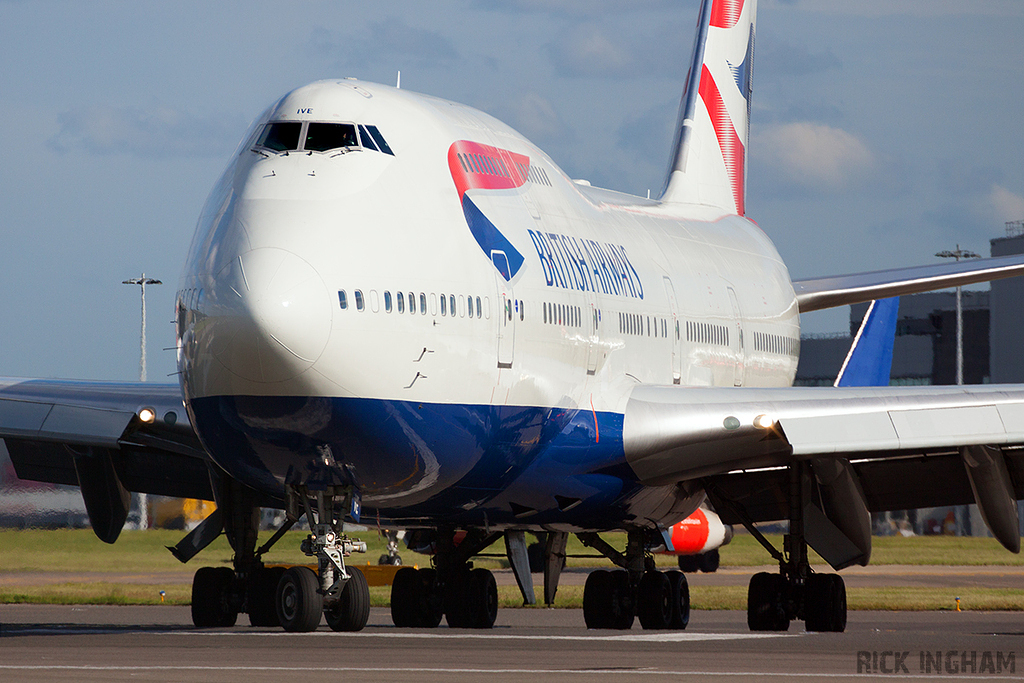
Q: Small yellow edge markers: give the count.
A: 2